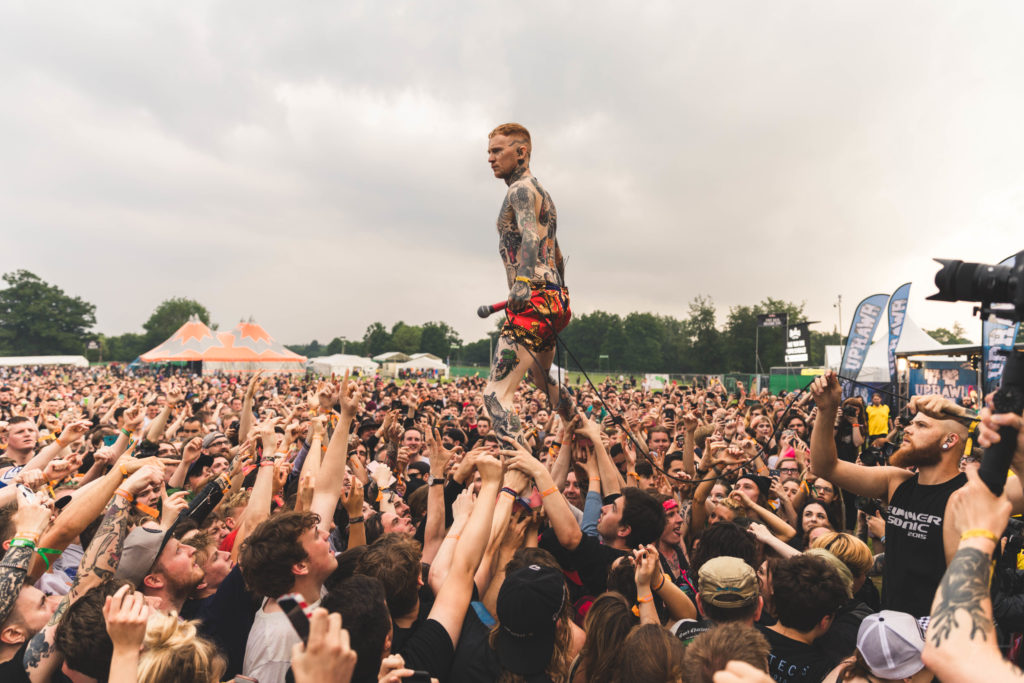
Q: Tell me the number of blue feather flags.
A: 3